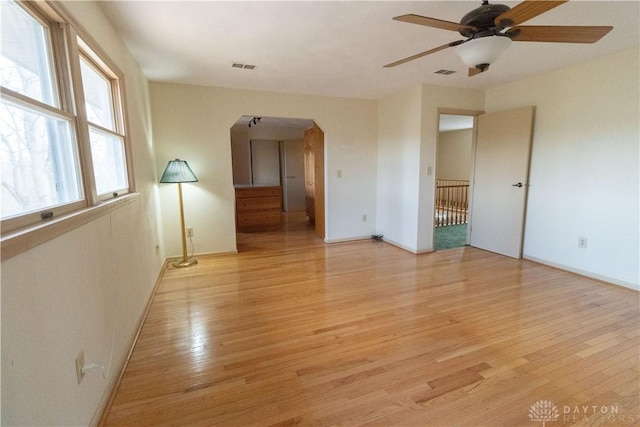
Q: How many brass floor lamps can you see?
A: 1